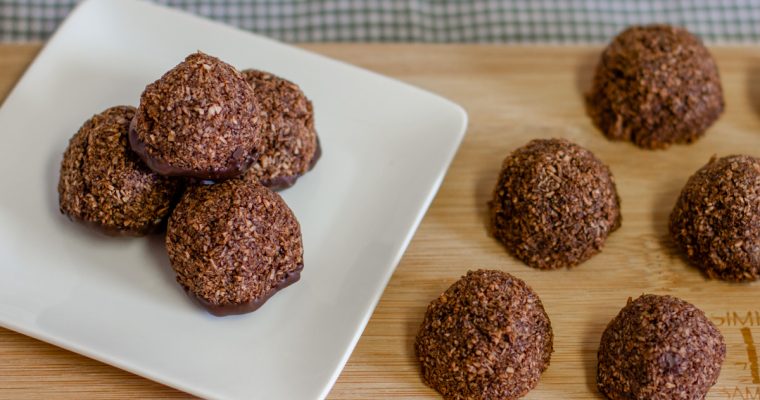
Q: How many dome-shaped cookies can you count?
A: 9